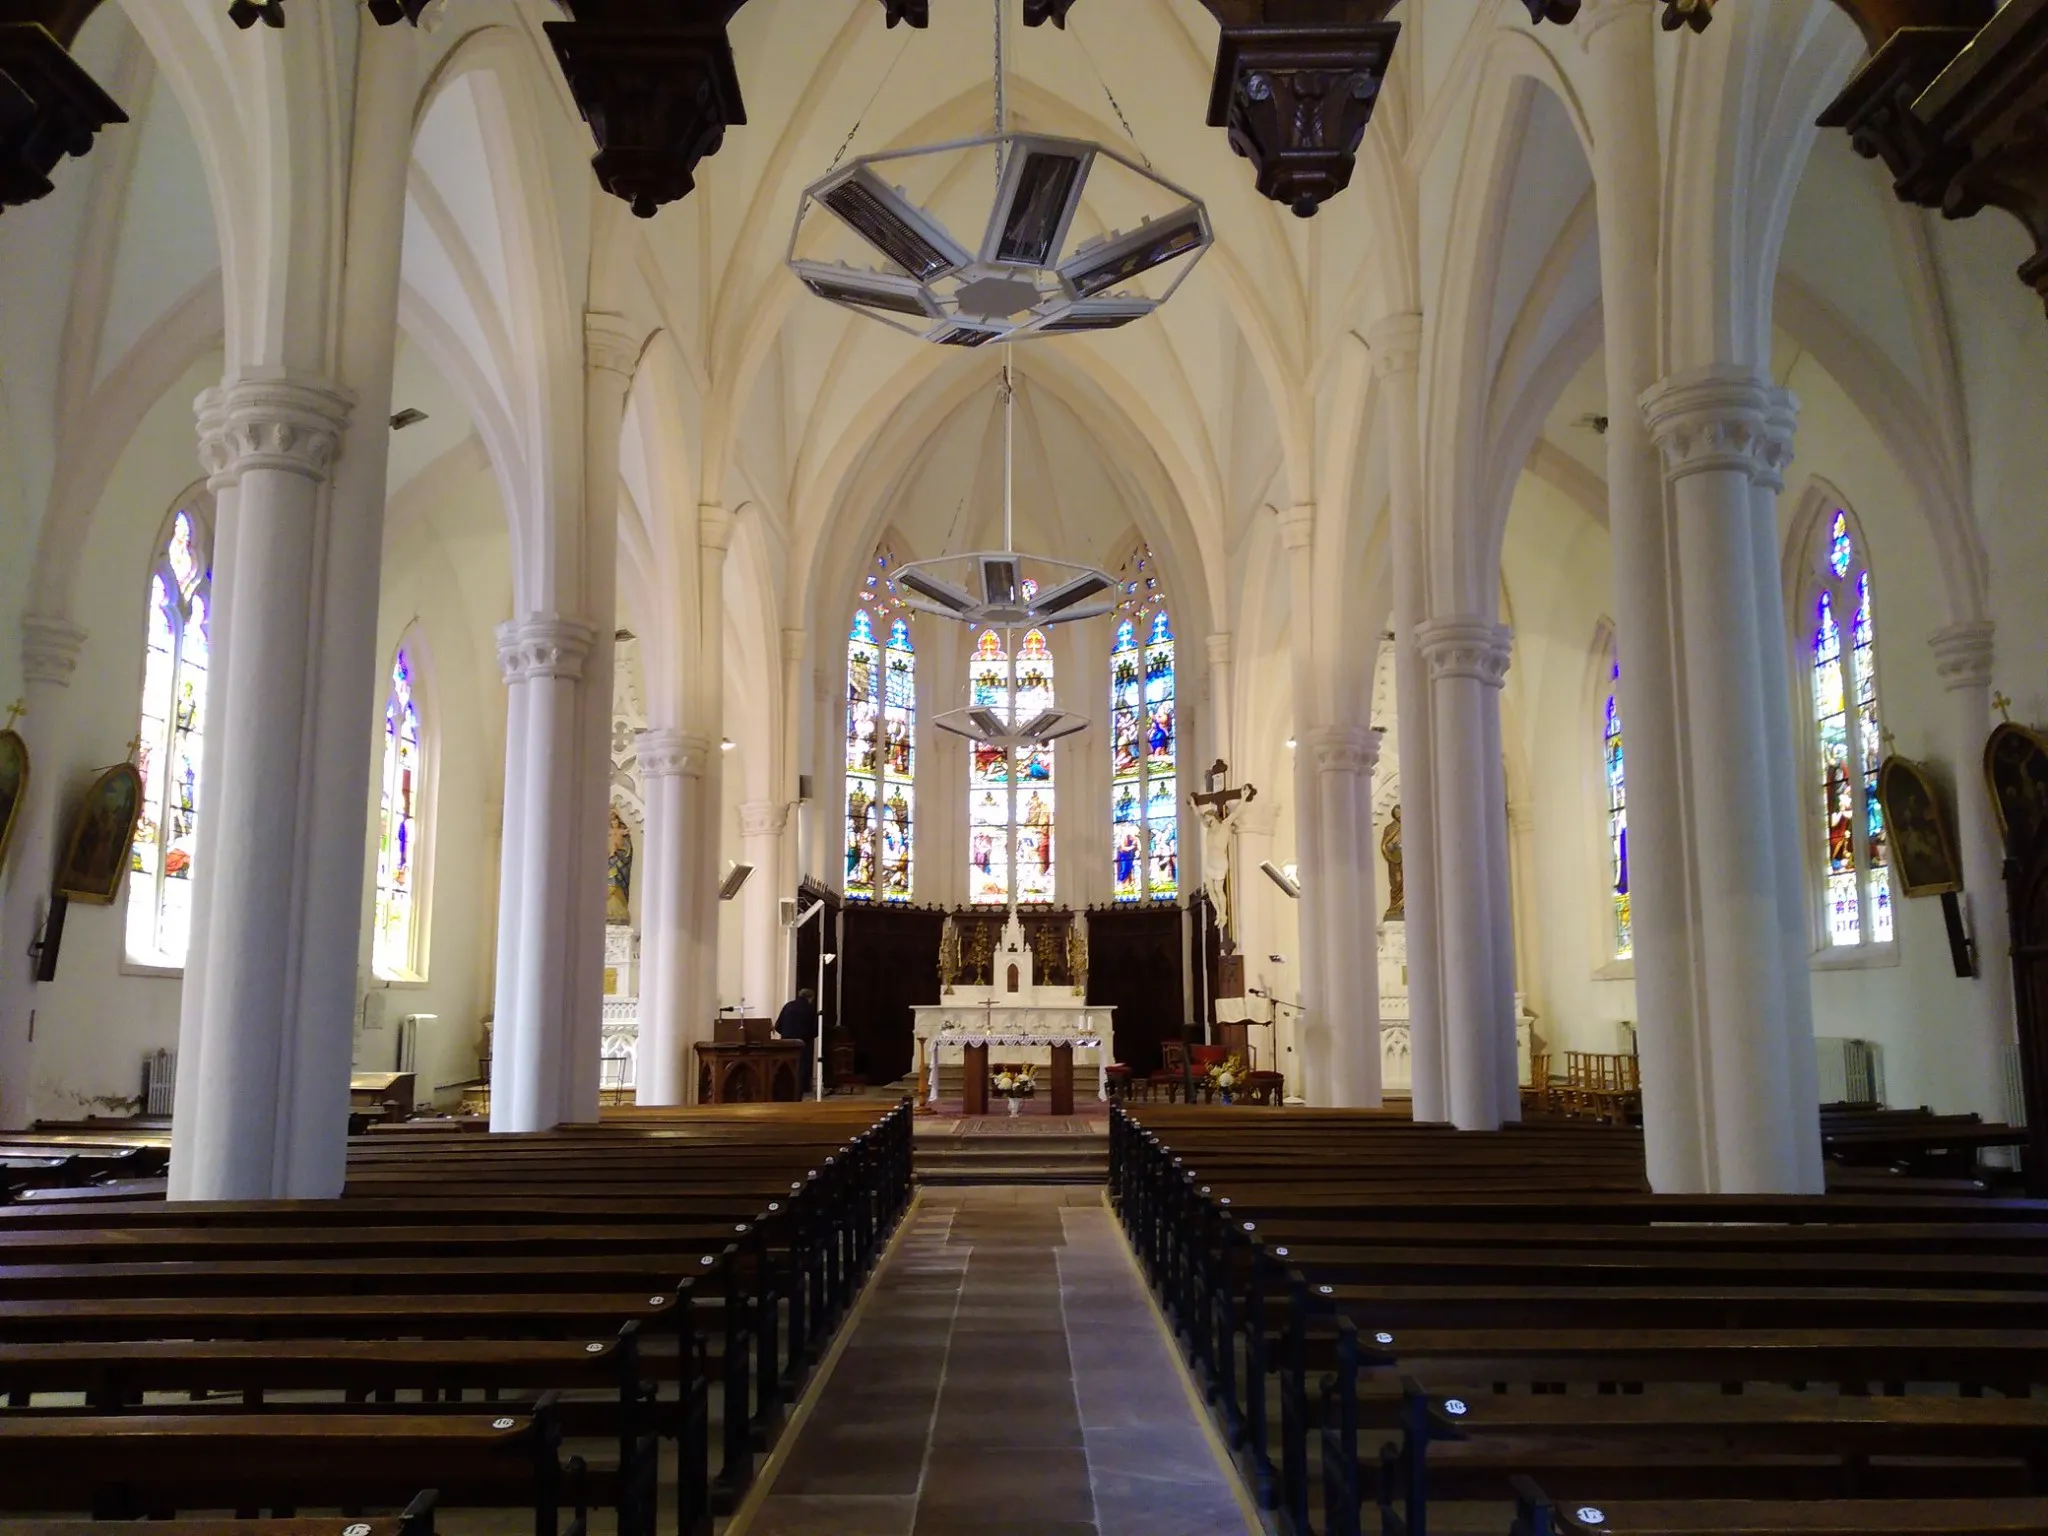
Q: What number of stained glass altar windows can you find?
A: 3